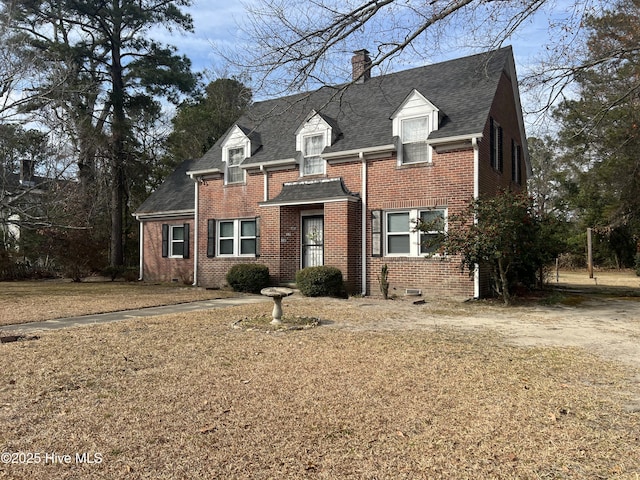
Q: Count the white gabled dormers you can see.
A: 3